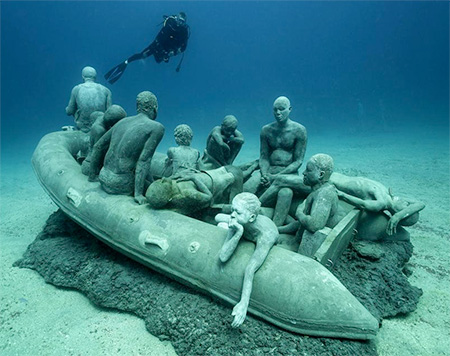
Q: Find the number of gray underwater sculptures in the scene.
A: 11